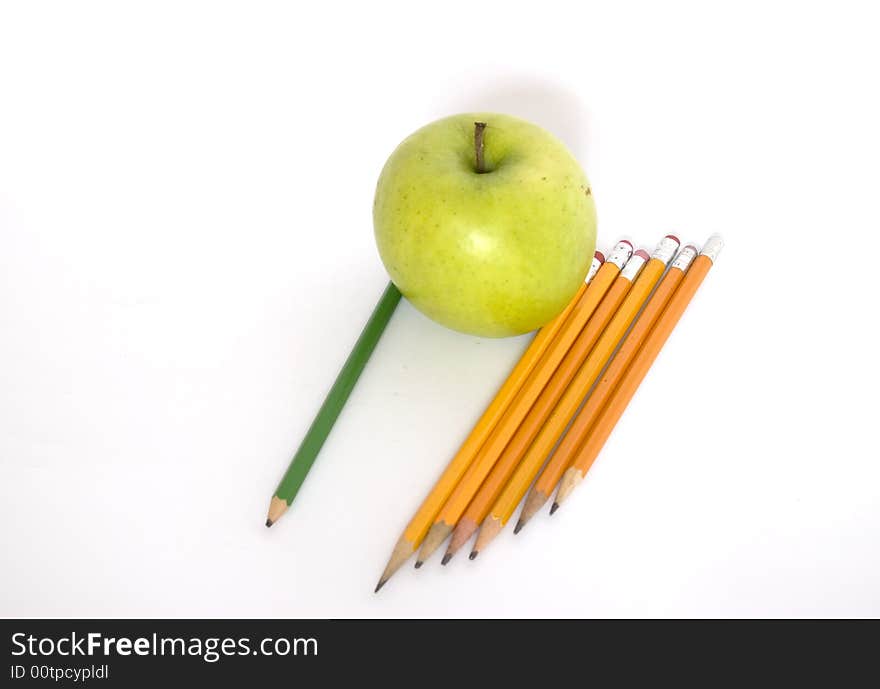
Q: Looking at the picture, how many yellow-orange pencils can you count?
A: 6